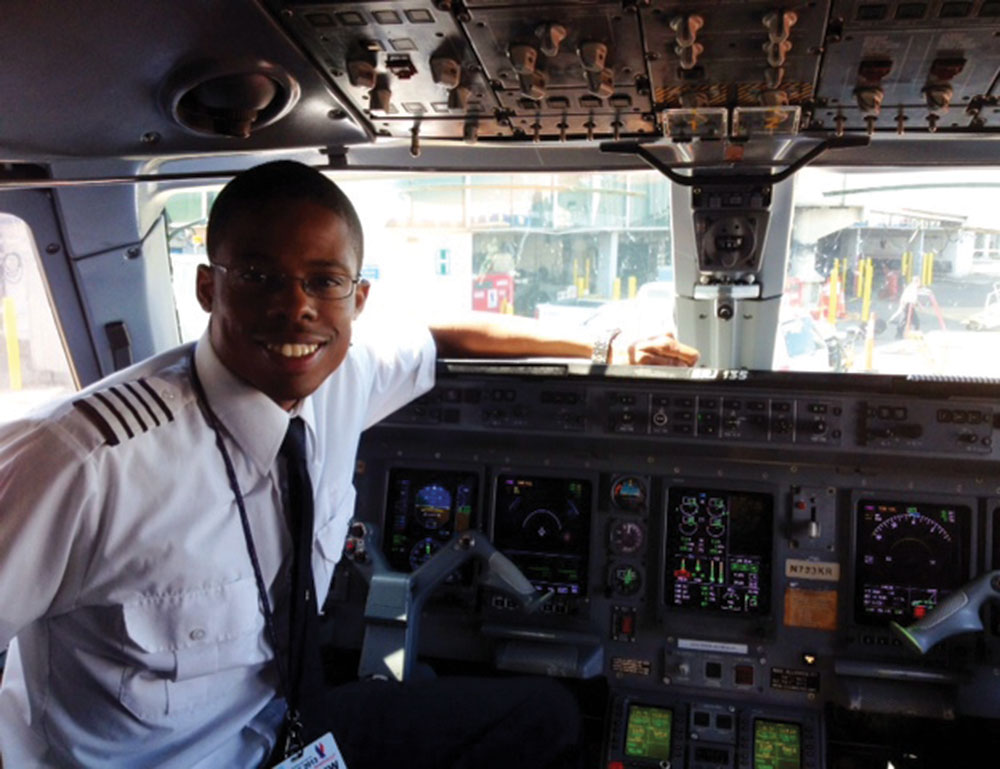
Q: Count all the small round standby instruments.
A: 3